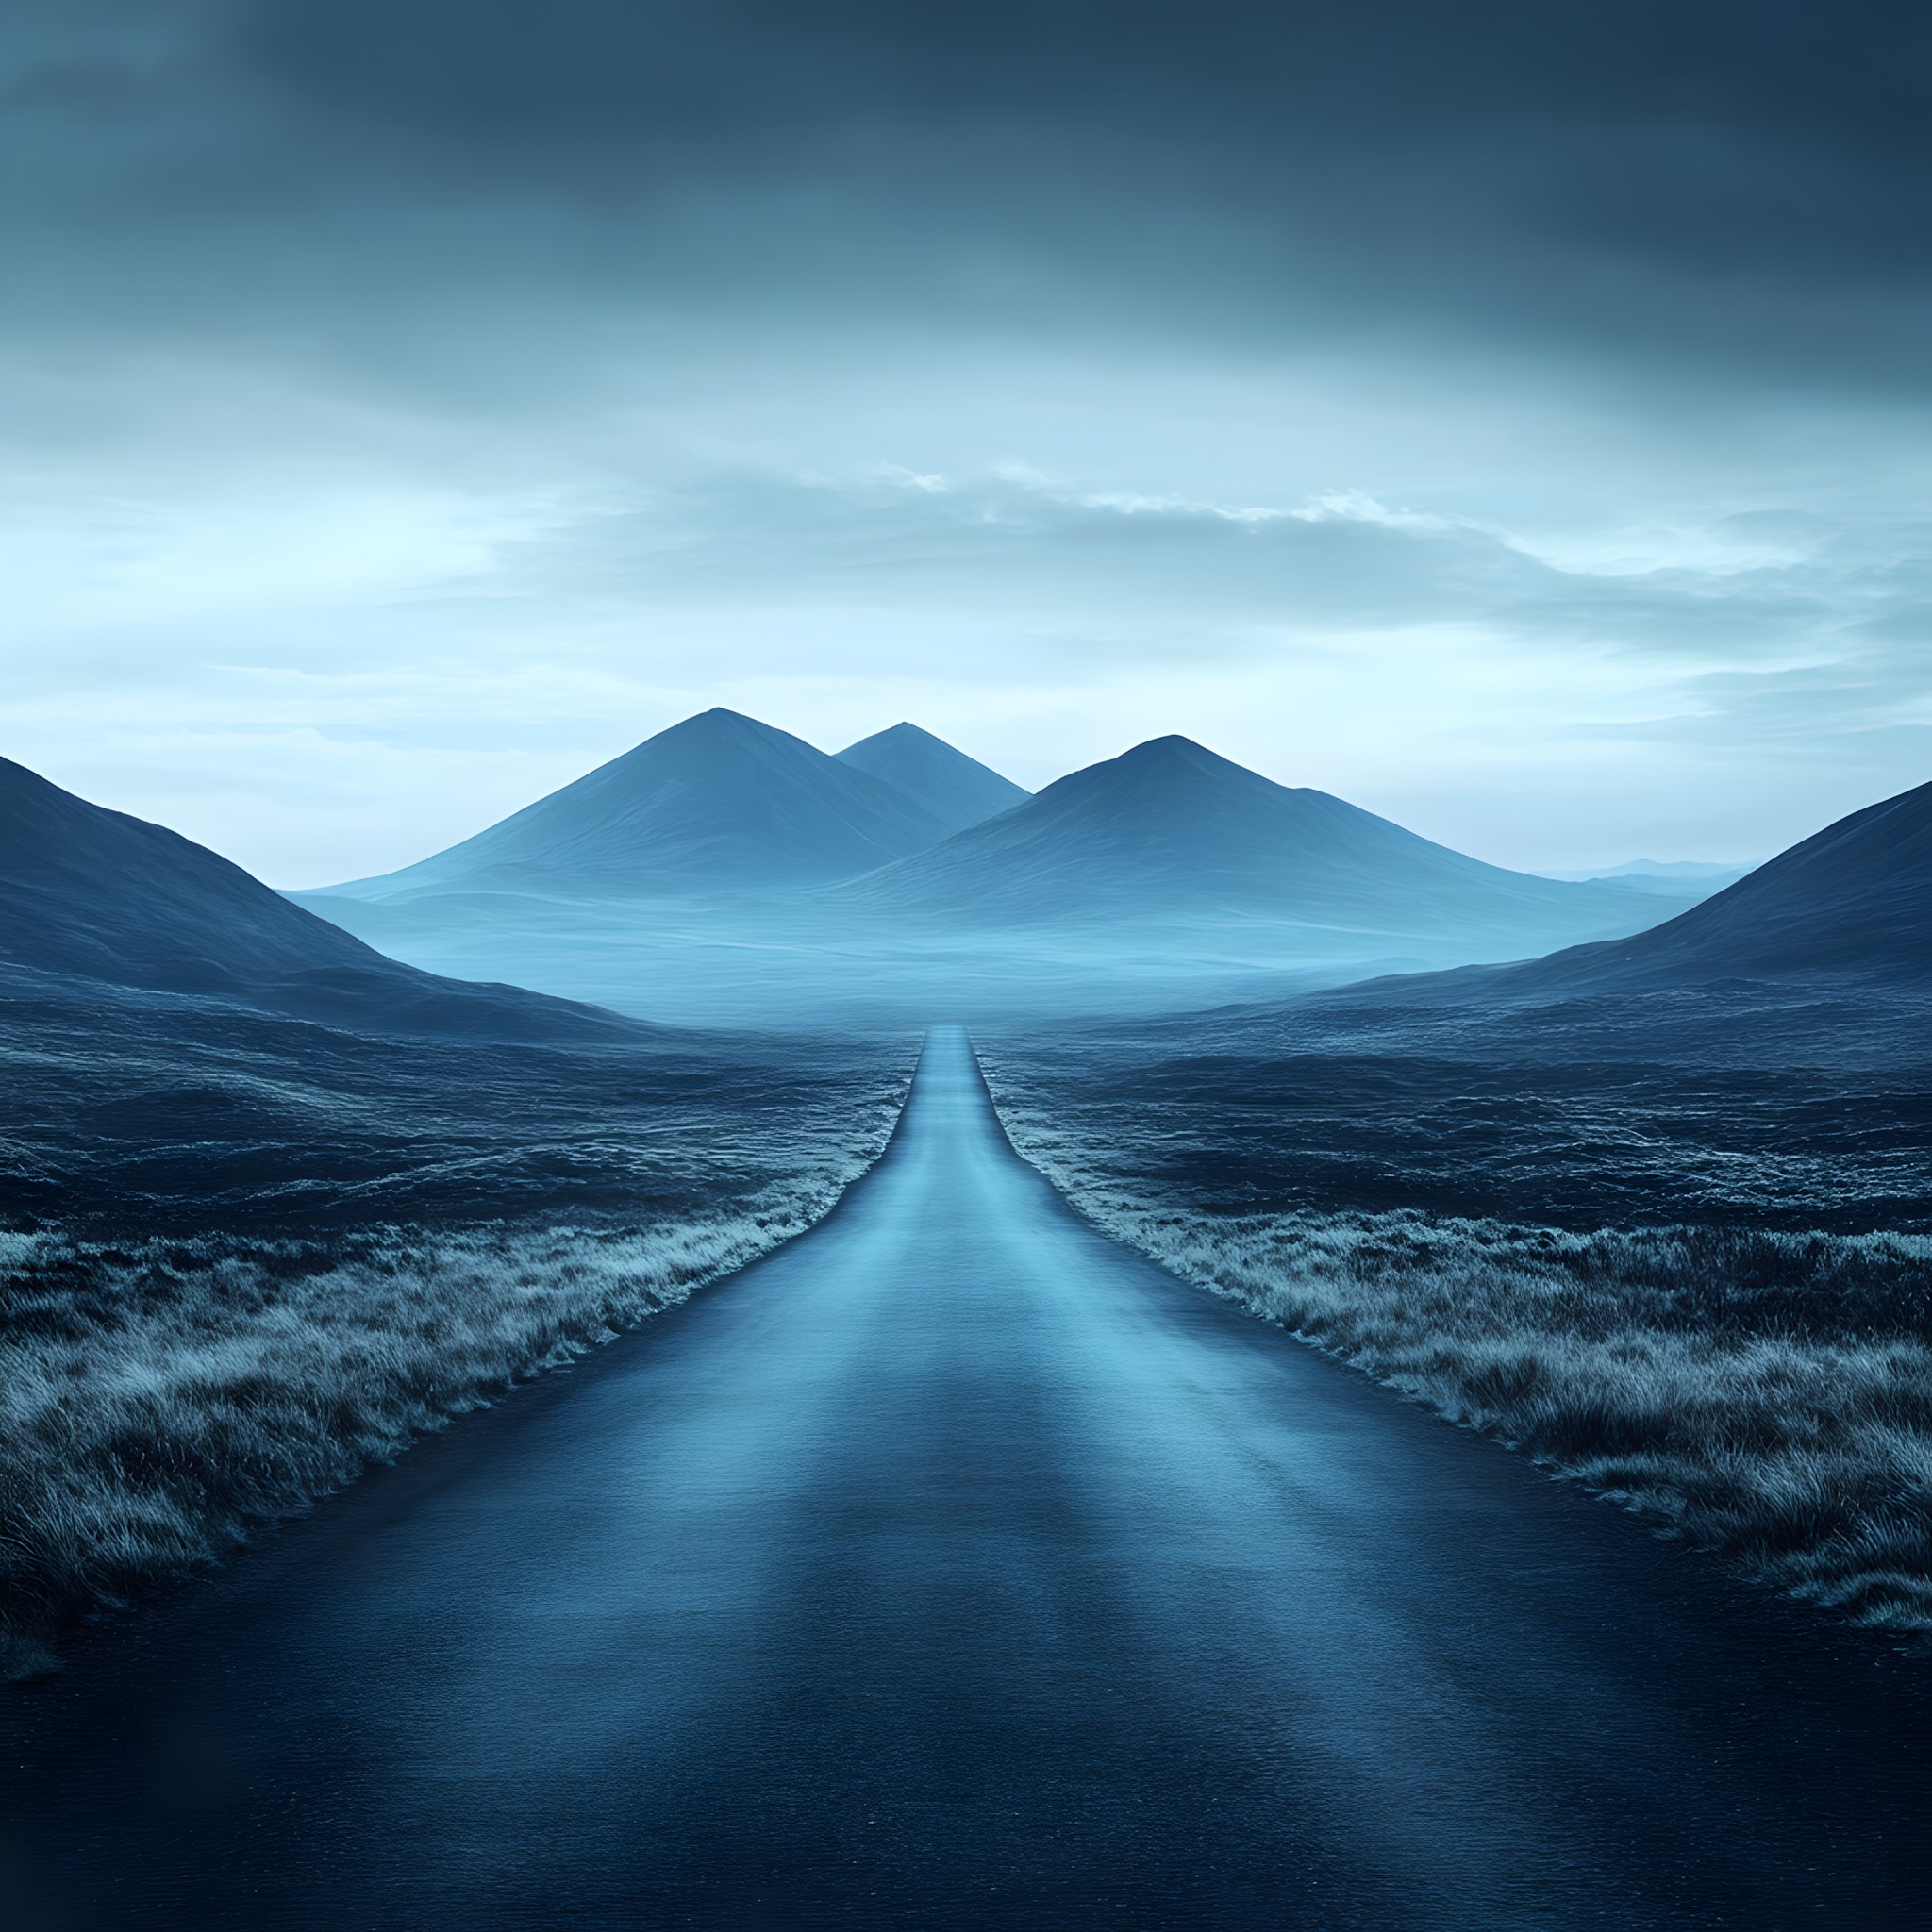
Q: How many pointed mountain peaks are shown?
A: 3